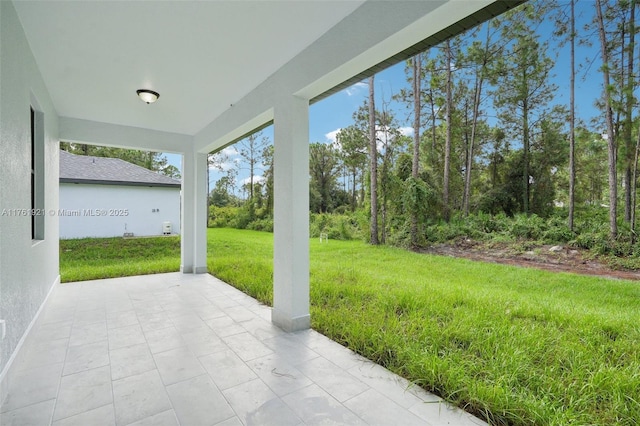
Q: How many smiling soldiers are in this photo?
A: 0